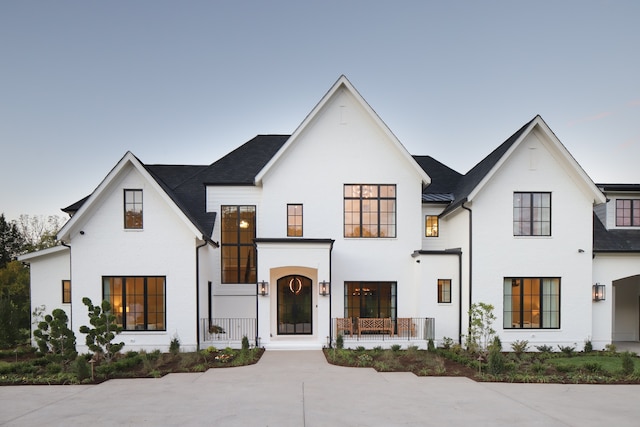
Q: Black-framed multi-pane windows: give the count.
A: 12